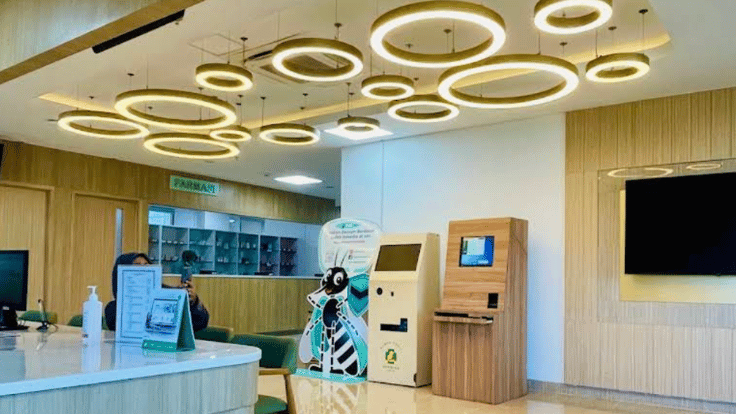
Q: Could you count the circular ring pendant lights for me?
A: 14